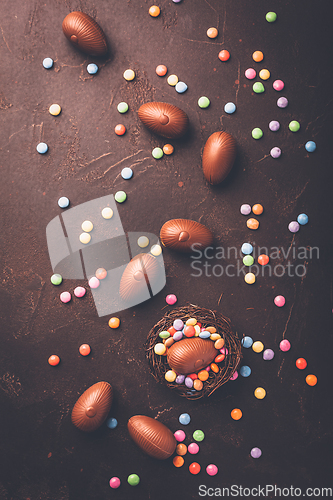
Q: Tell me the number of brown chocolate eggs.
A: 8